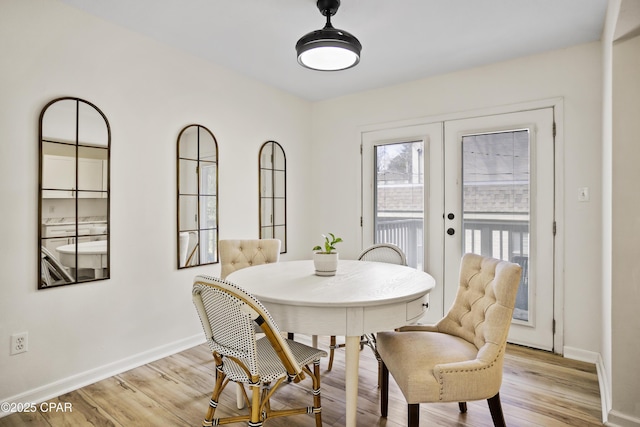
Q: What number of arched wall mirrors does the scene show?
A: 3